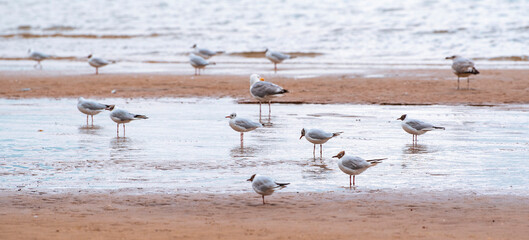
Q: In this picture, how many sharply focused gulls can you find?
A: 8